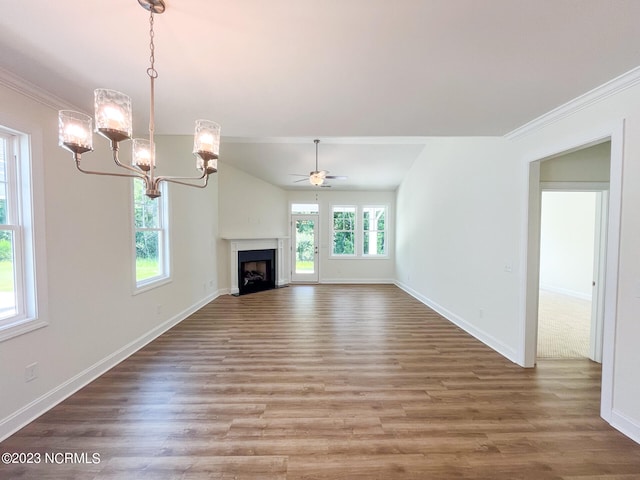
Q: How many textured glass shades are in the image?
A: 5